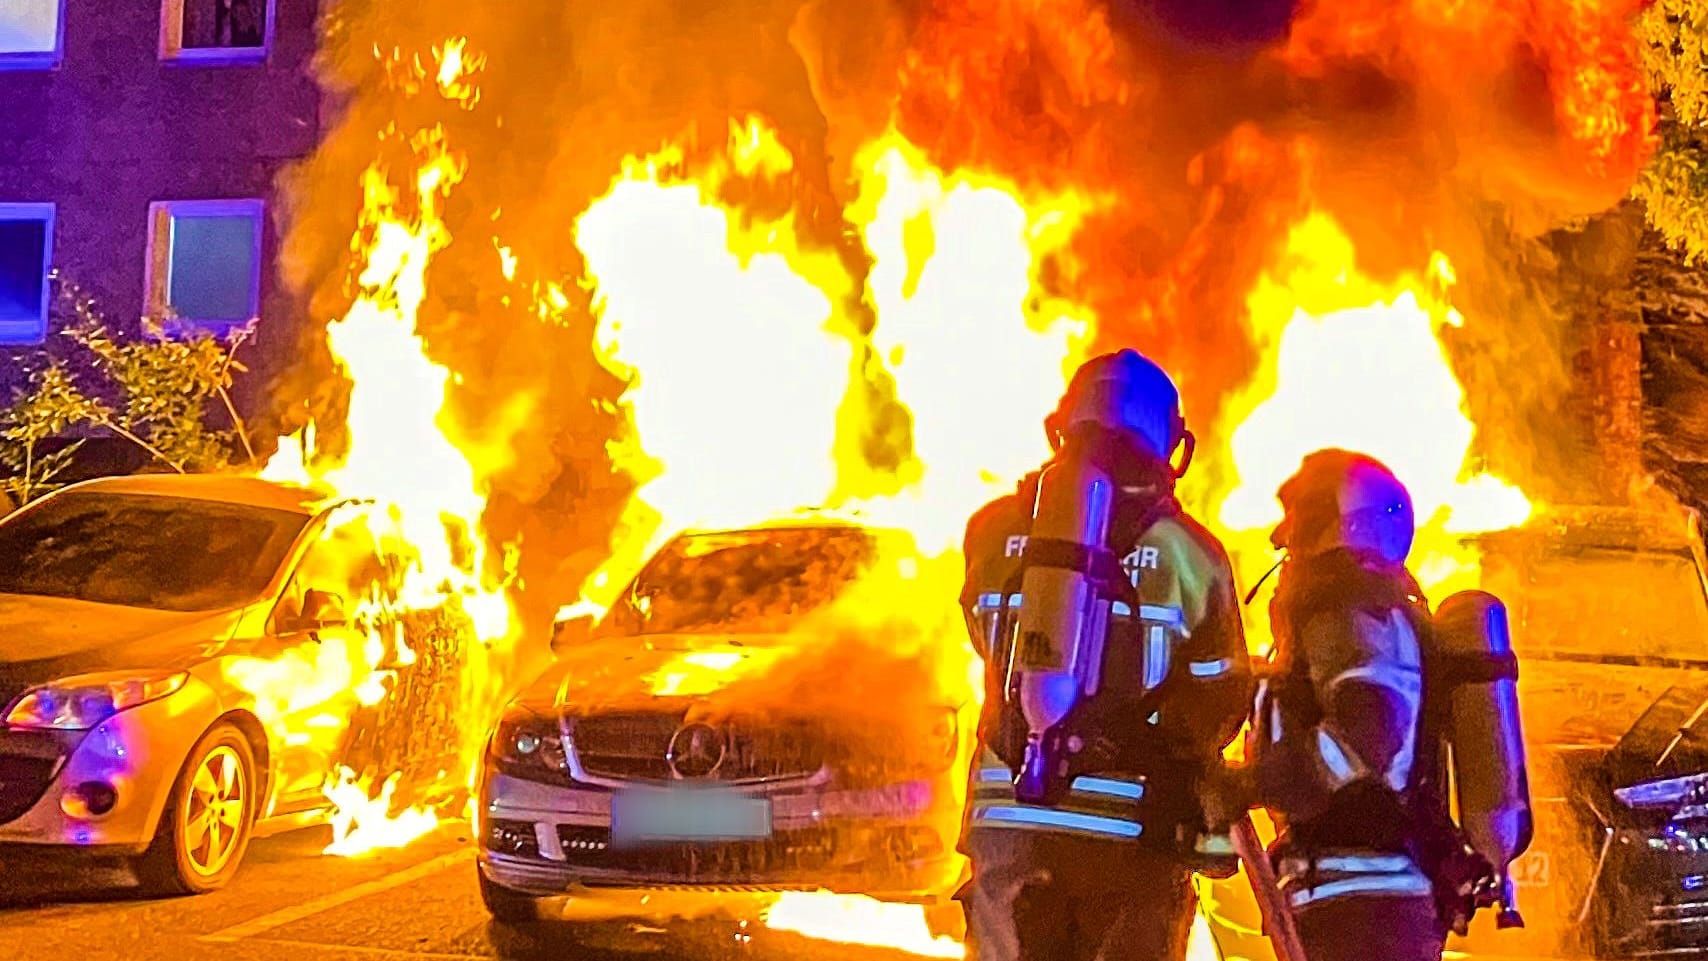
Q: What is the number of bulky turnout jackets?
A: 2